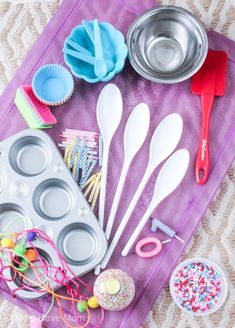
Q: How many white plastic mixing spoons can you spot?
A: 4